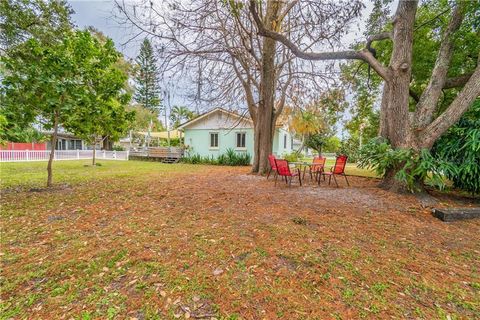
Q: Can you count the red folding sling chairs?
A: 4